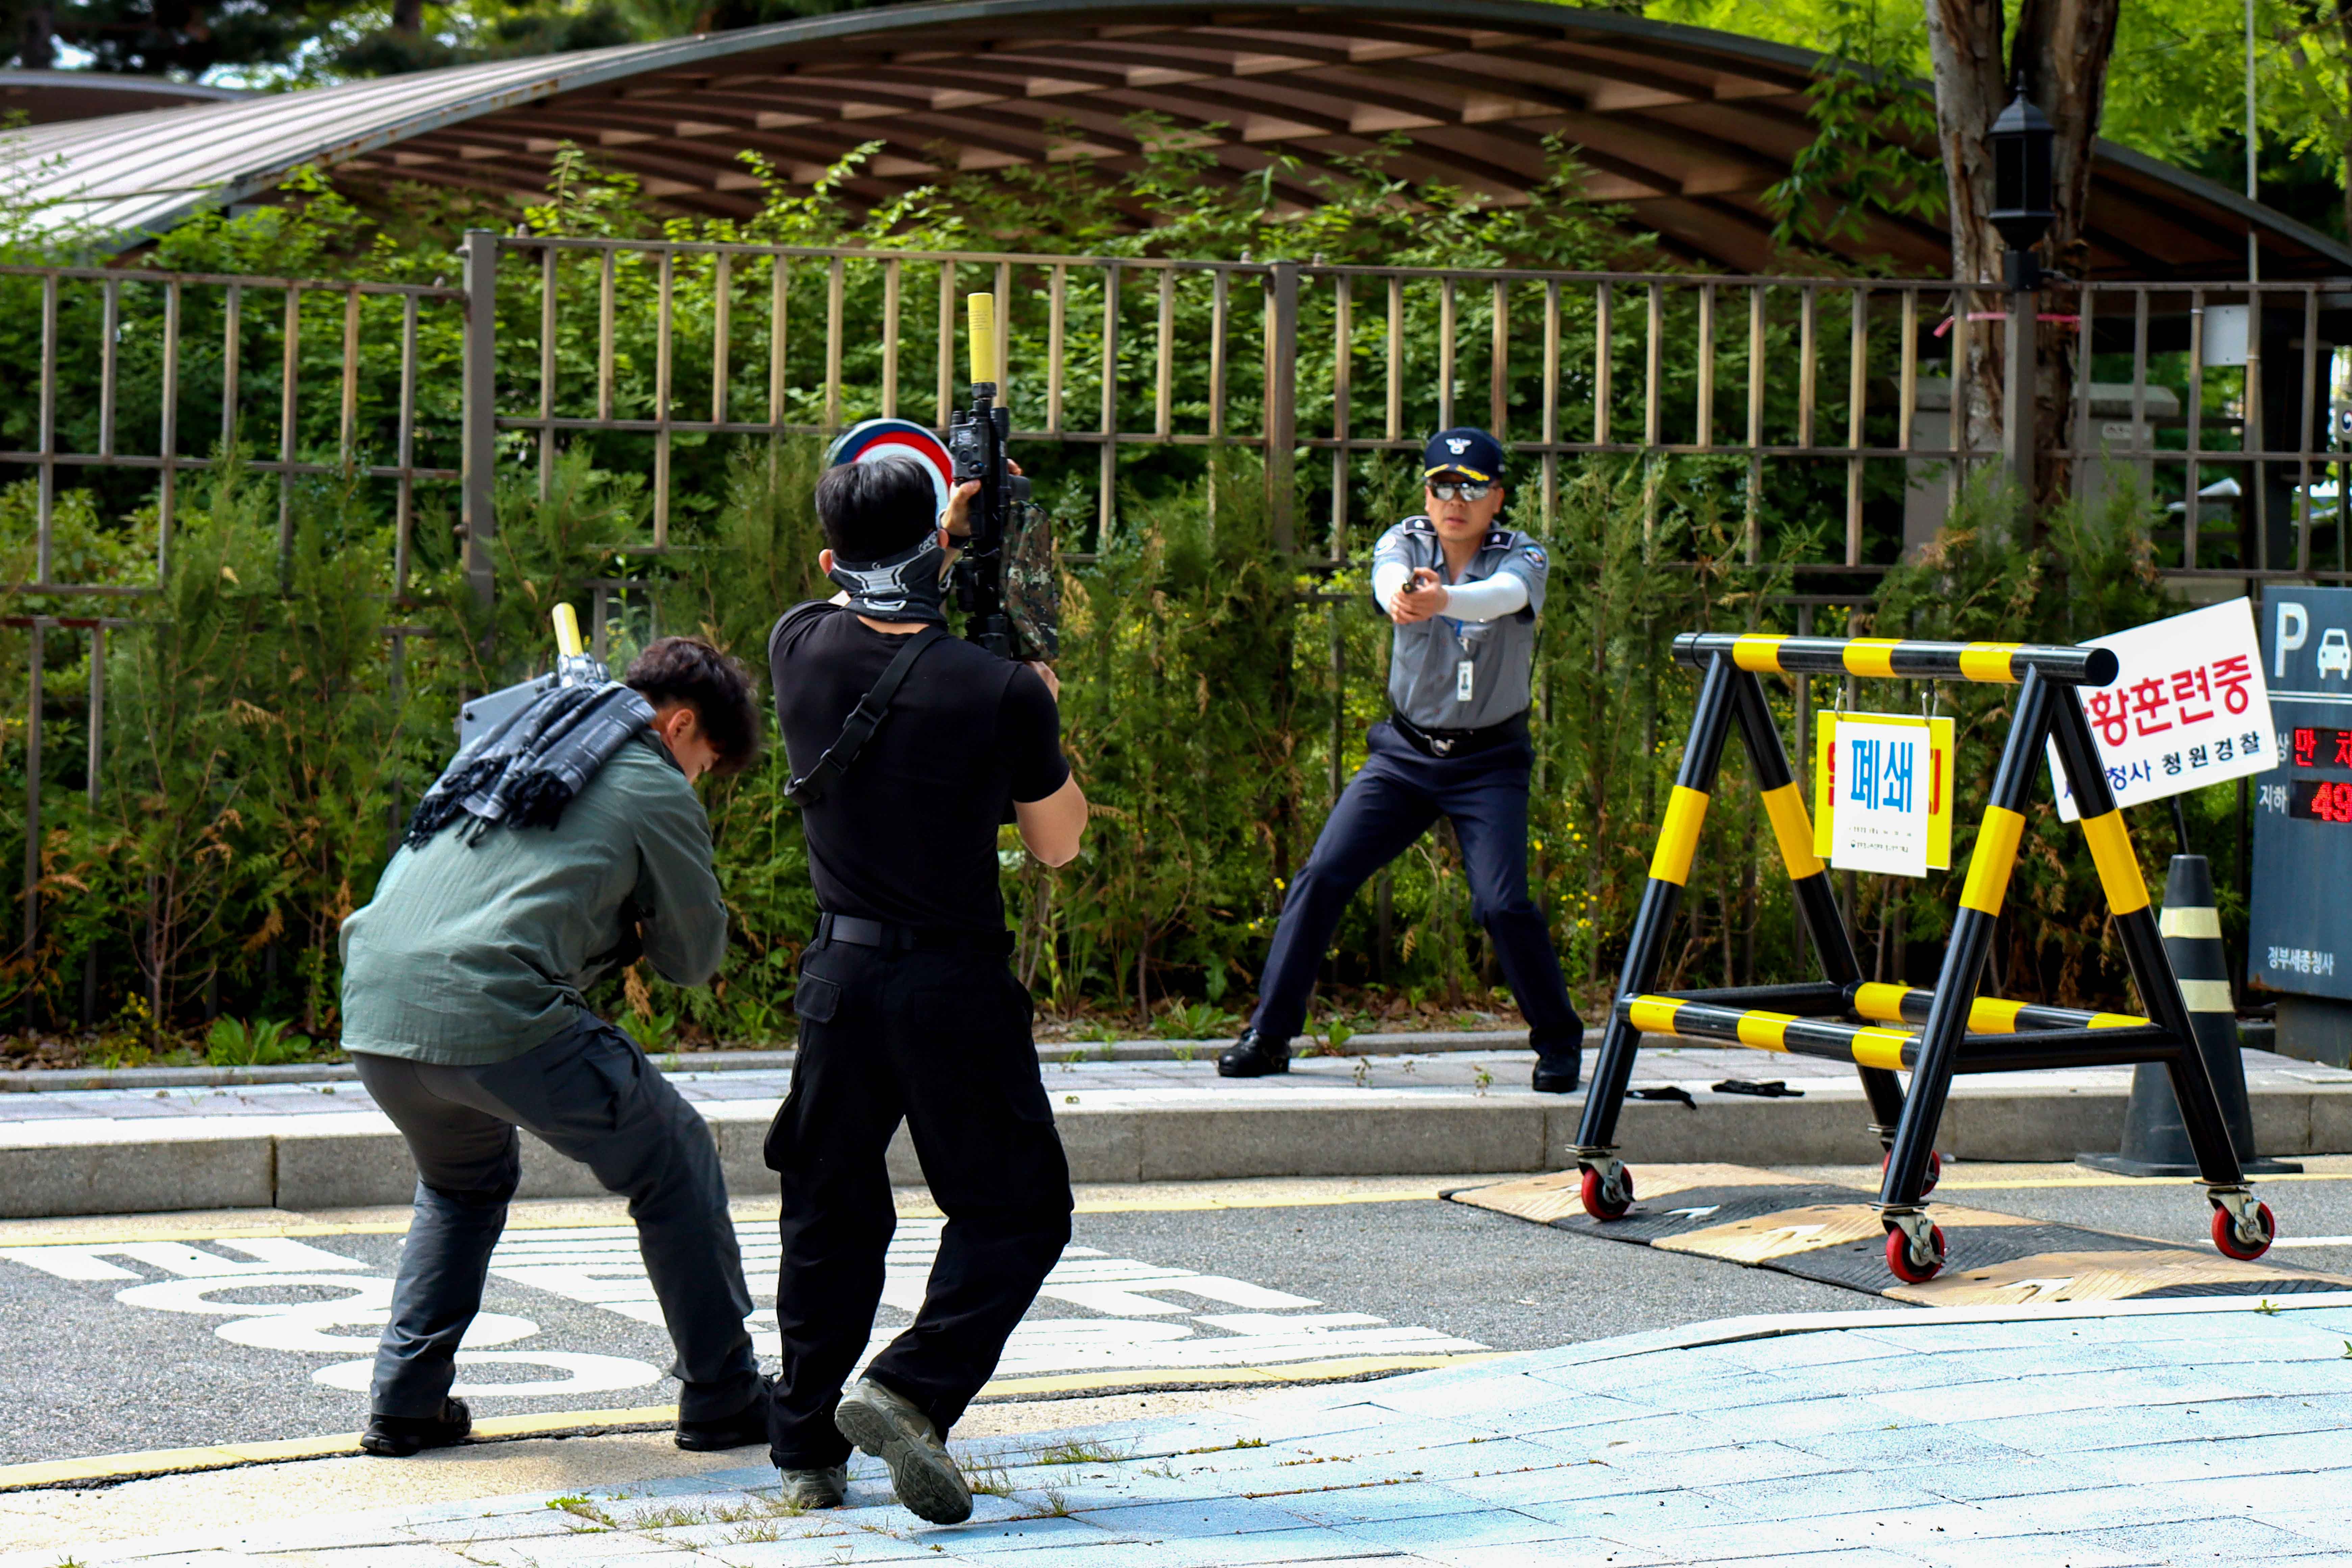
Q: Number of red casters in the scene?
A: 4